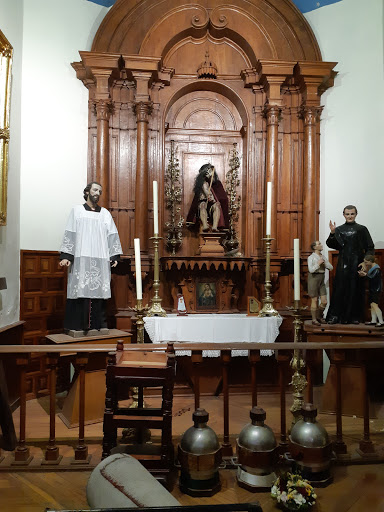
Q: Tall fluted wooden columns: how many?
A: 4